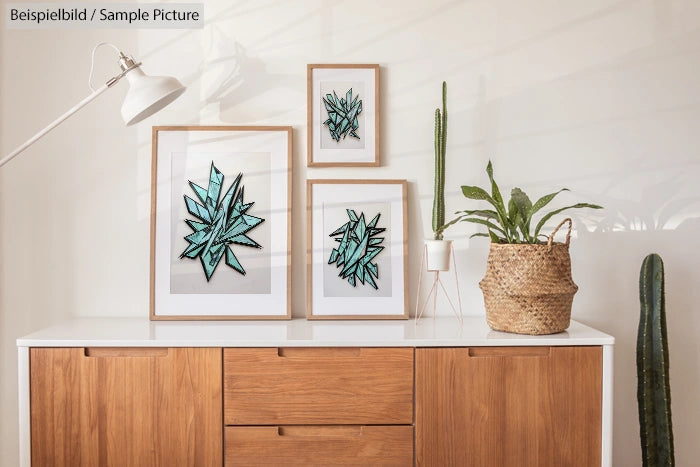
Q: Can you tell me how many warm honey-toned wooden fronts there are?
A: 4